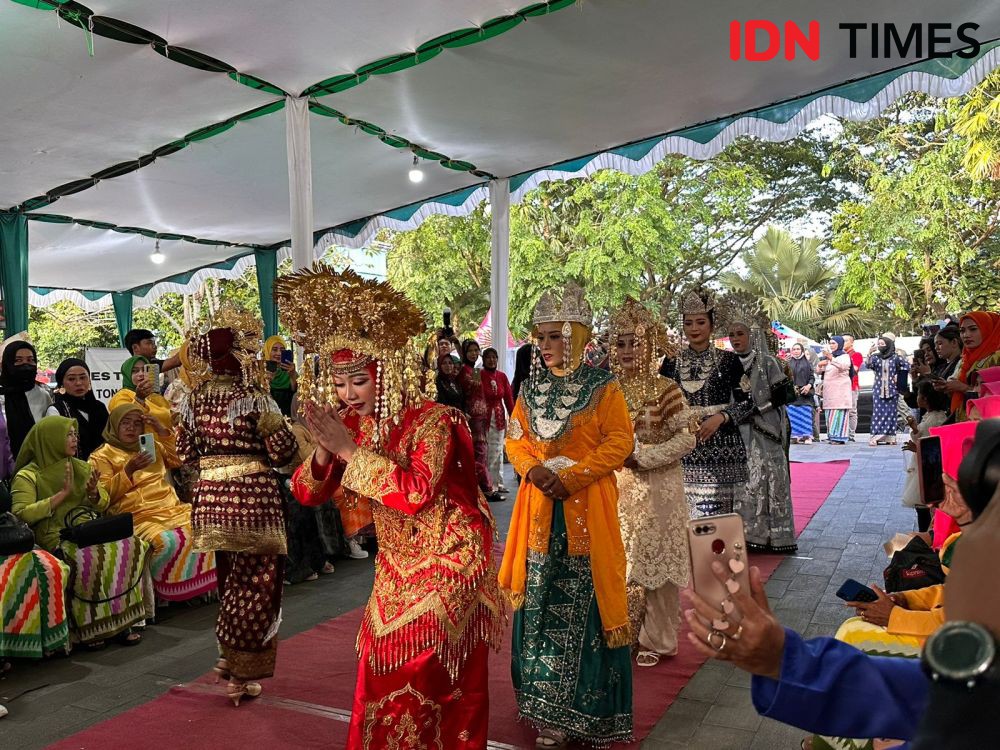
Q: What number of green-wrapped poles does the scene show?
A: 3